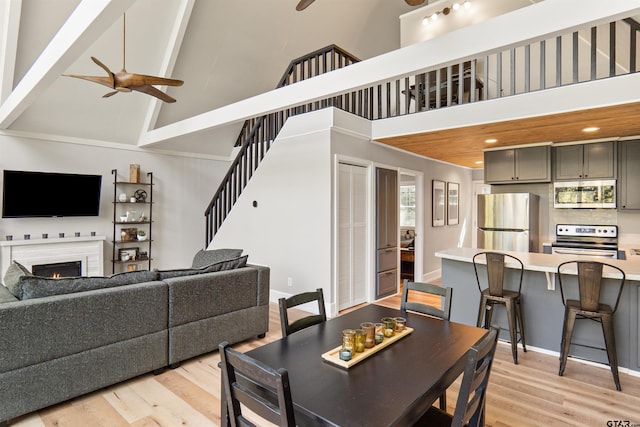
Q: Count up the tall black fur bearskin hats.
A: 0